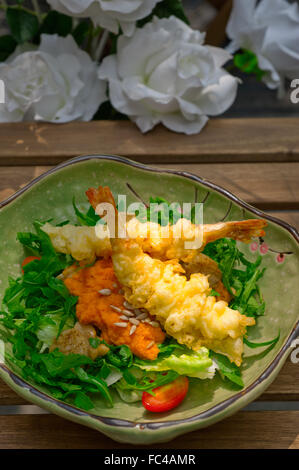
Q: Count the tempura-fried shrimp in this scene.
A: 2